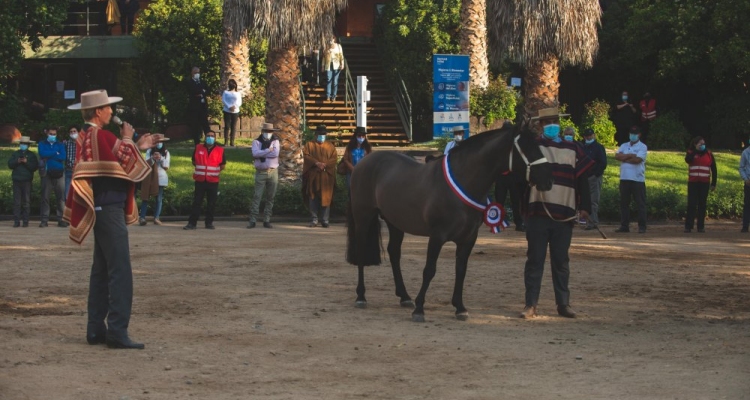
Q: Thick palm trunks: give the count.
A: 4